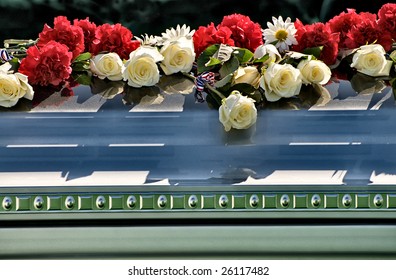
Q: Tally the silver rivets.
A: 13